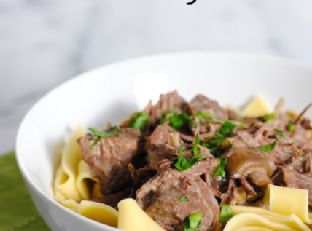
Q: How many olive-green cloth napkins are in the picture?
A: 1